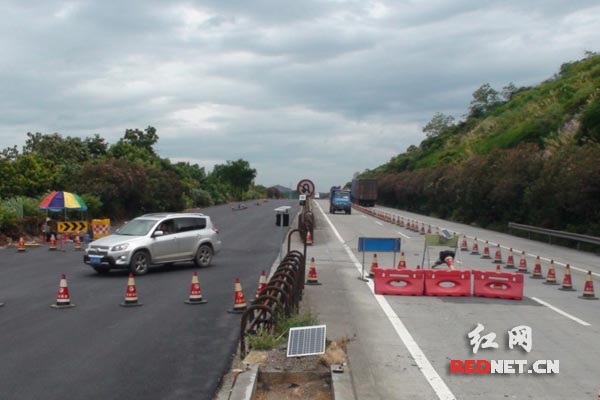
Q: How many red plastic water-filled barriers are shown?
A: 3